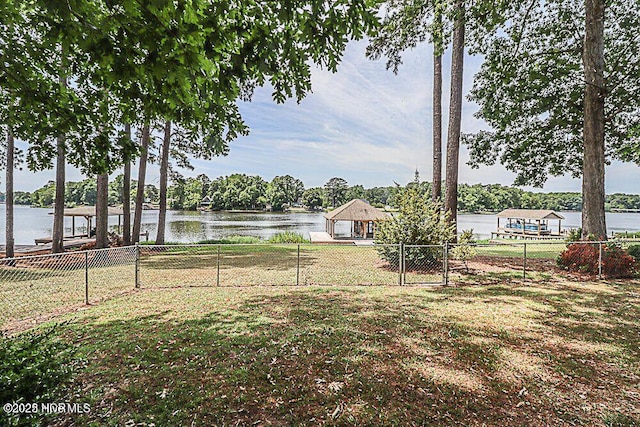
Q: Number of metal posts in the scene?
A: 8